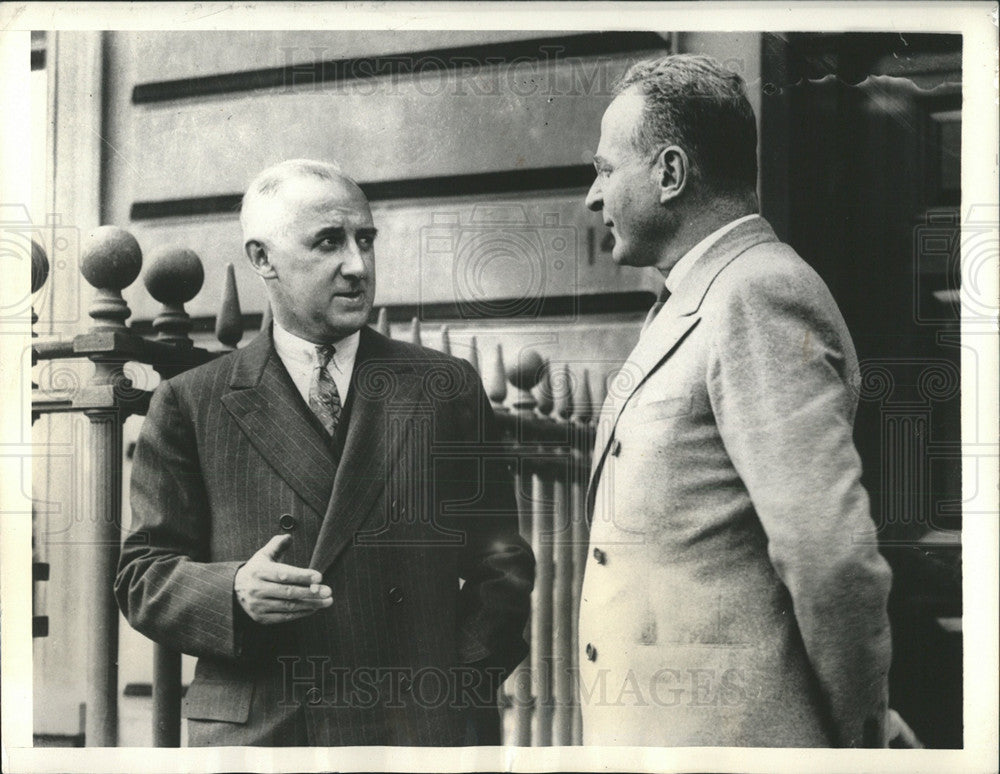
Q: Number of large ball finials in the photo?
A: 4